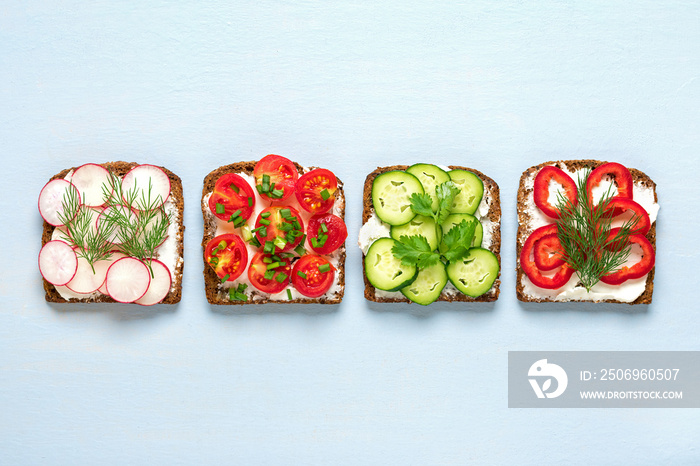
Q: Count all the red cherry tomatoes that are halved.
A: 8